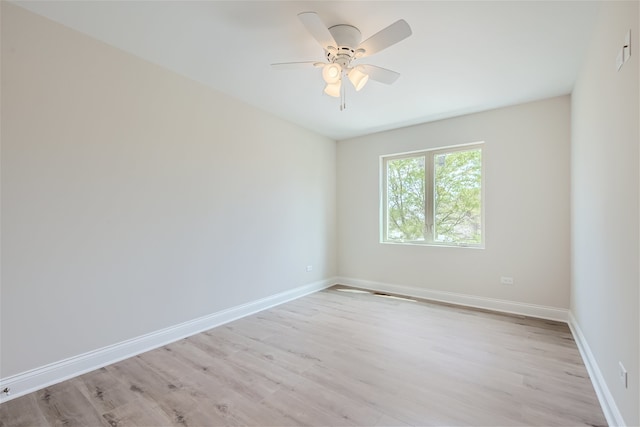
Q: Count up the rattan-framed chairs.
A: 0